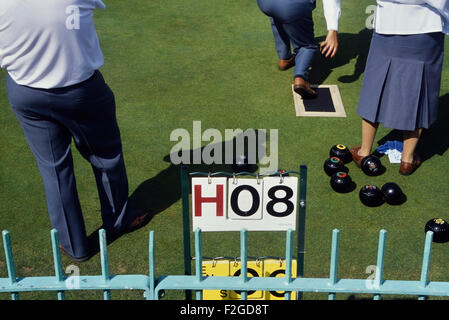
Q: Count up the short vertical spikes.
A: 10